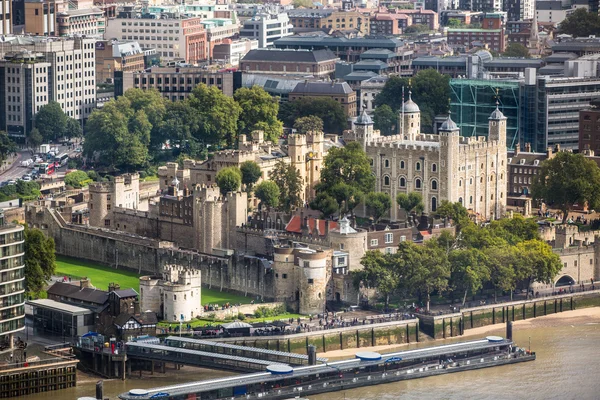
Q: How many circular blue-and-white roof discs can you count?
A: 4